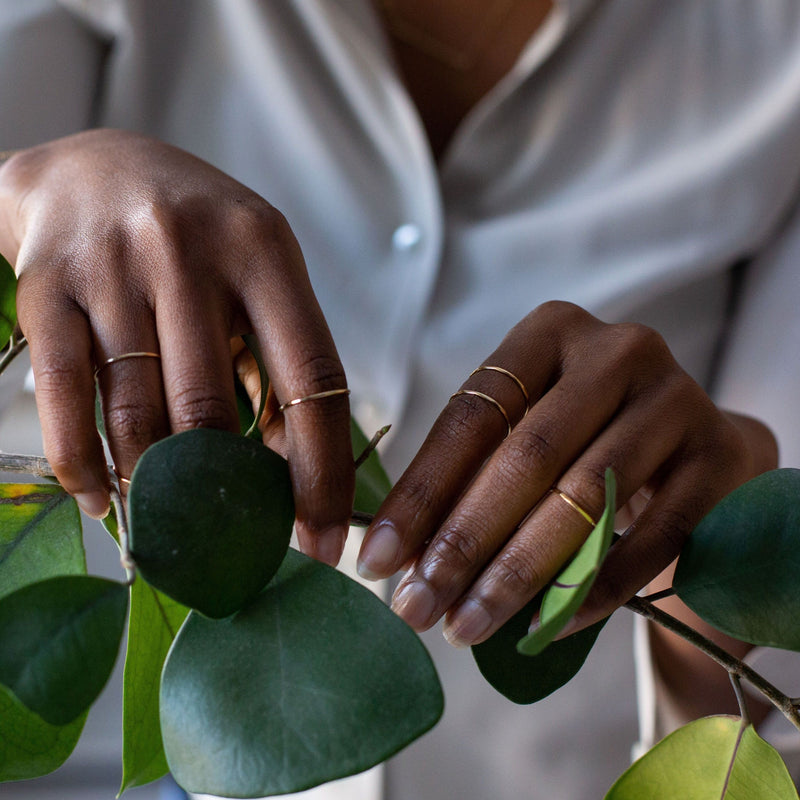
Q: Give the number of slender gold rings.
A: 6